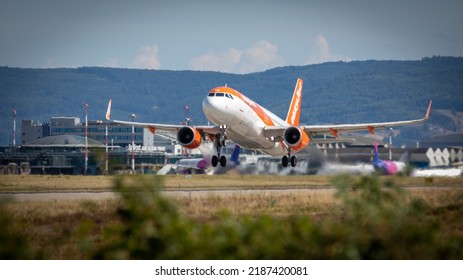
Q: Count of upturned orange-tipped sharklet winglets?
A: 2